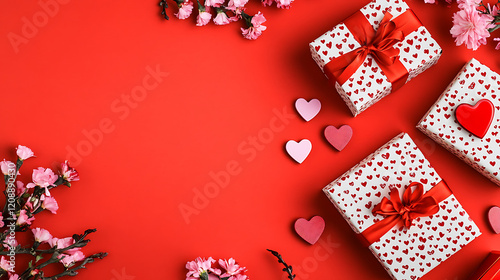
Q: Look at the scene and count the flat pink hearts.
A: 5